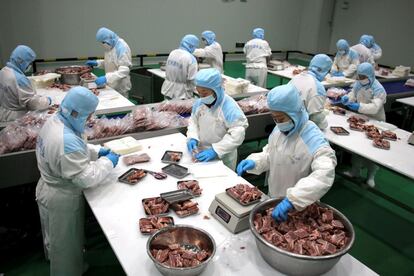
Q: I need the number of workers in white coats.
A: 13